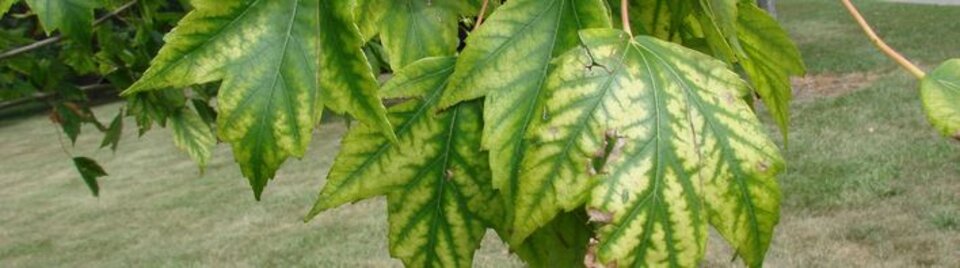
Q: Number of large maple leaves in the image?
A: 4